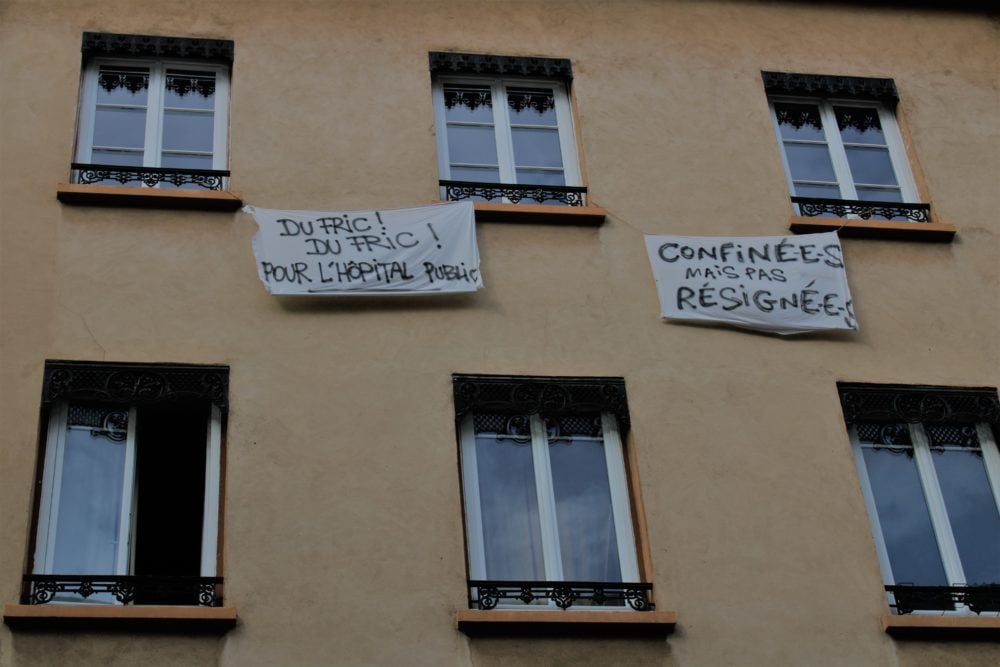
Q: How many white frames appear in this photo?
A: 6